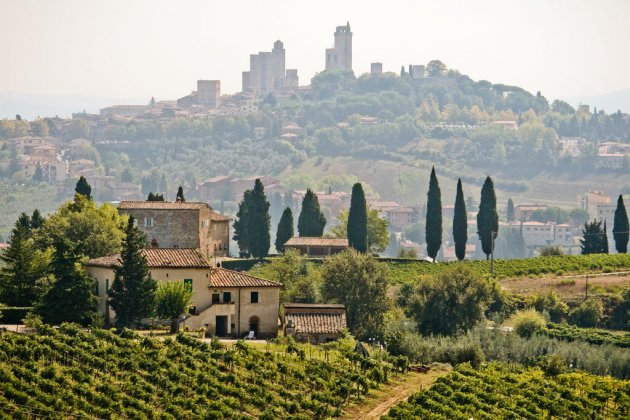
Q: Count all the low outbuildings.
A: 2